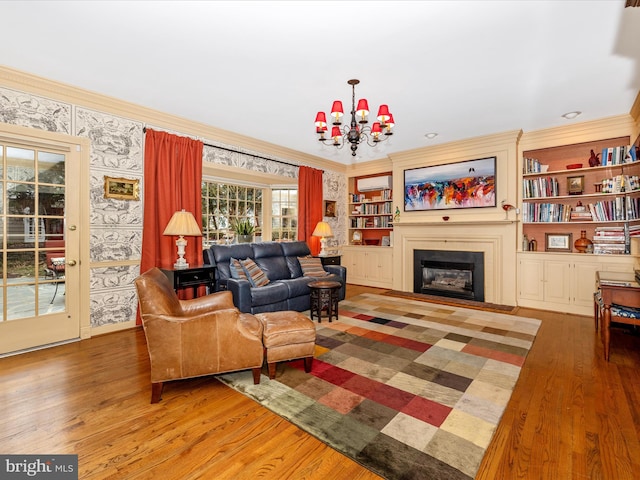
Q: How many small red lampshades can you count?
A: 9